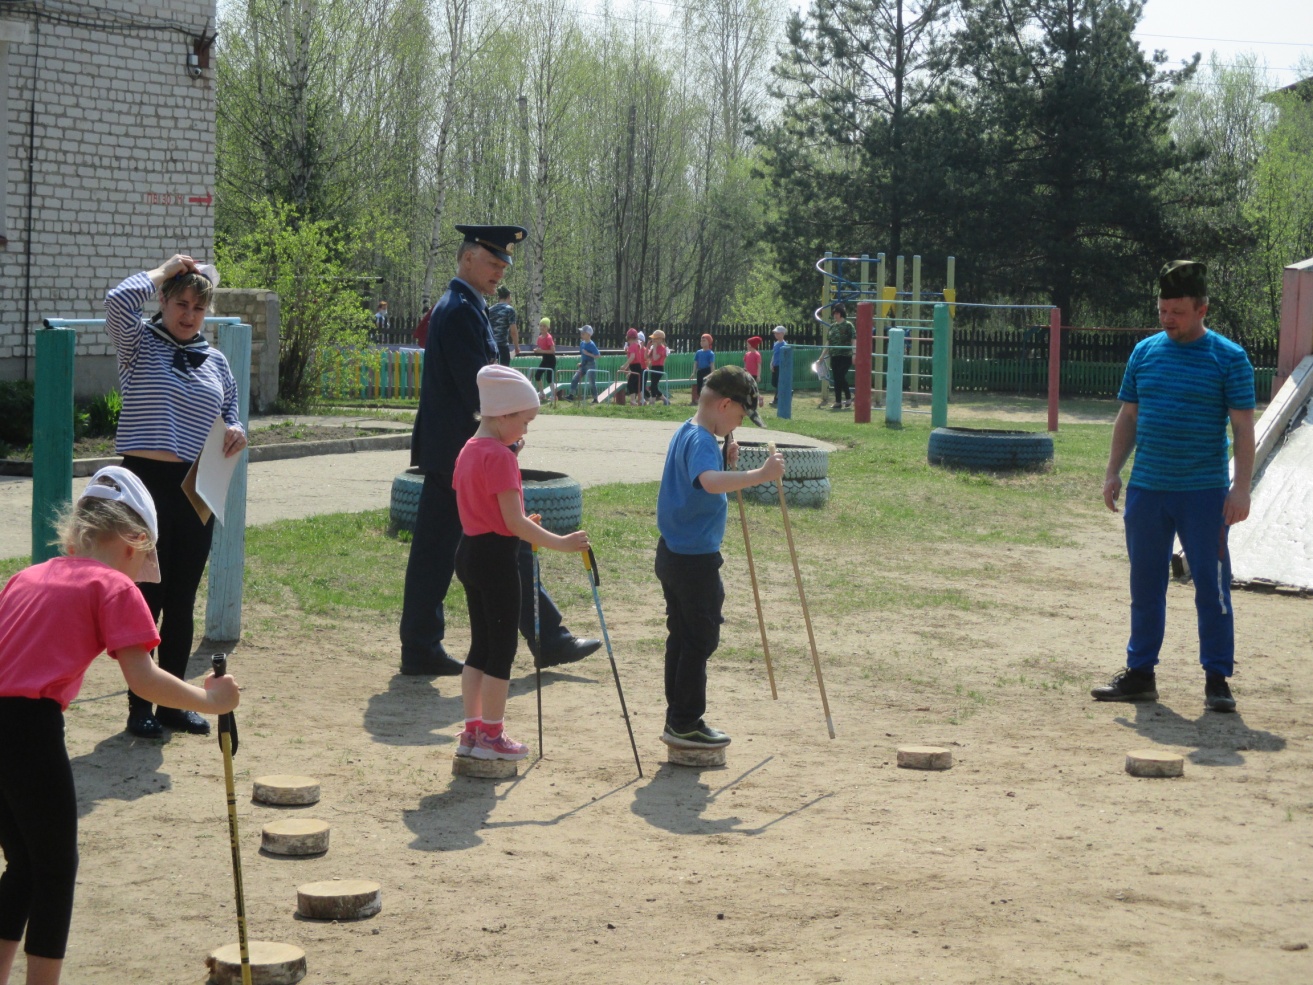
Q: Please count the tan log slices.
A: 8